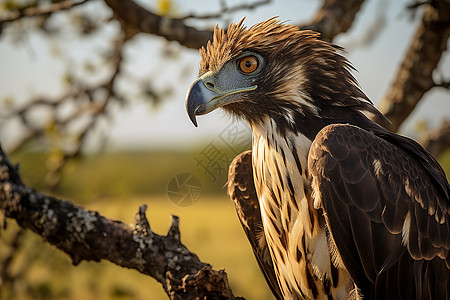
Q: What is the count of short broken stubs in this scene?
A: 2